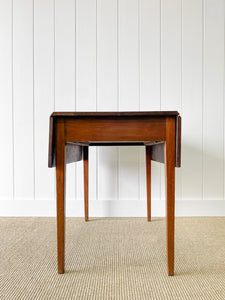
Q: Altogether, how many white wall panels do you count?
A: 11